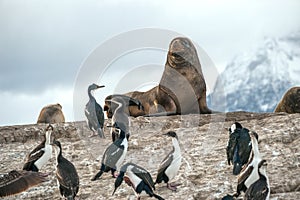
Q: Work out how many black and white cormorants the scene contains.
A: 10